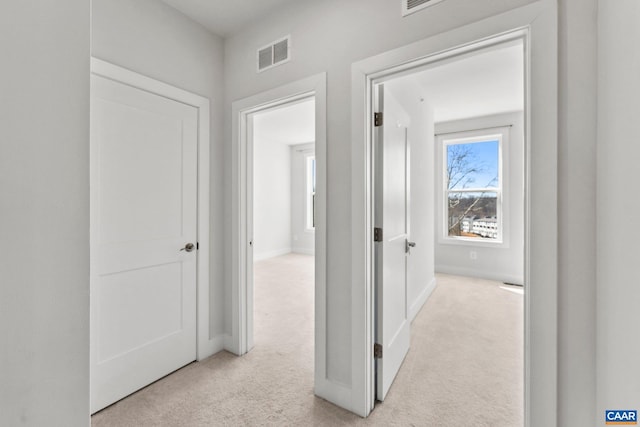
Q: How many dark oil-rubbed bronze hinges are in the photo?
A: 3